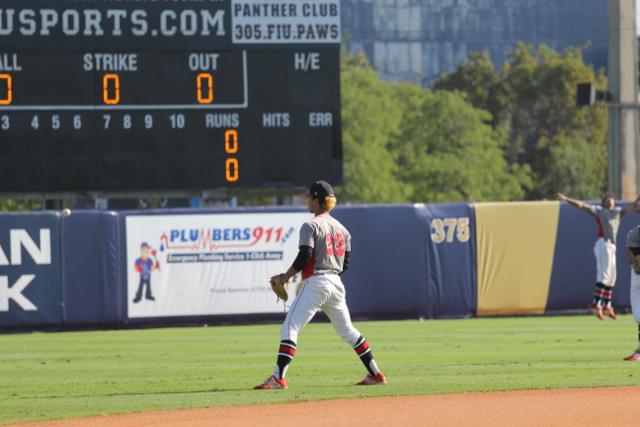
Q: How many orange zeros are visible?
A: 5